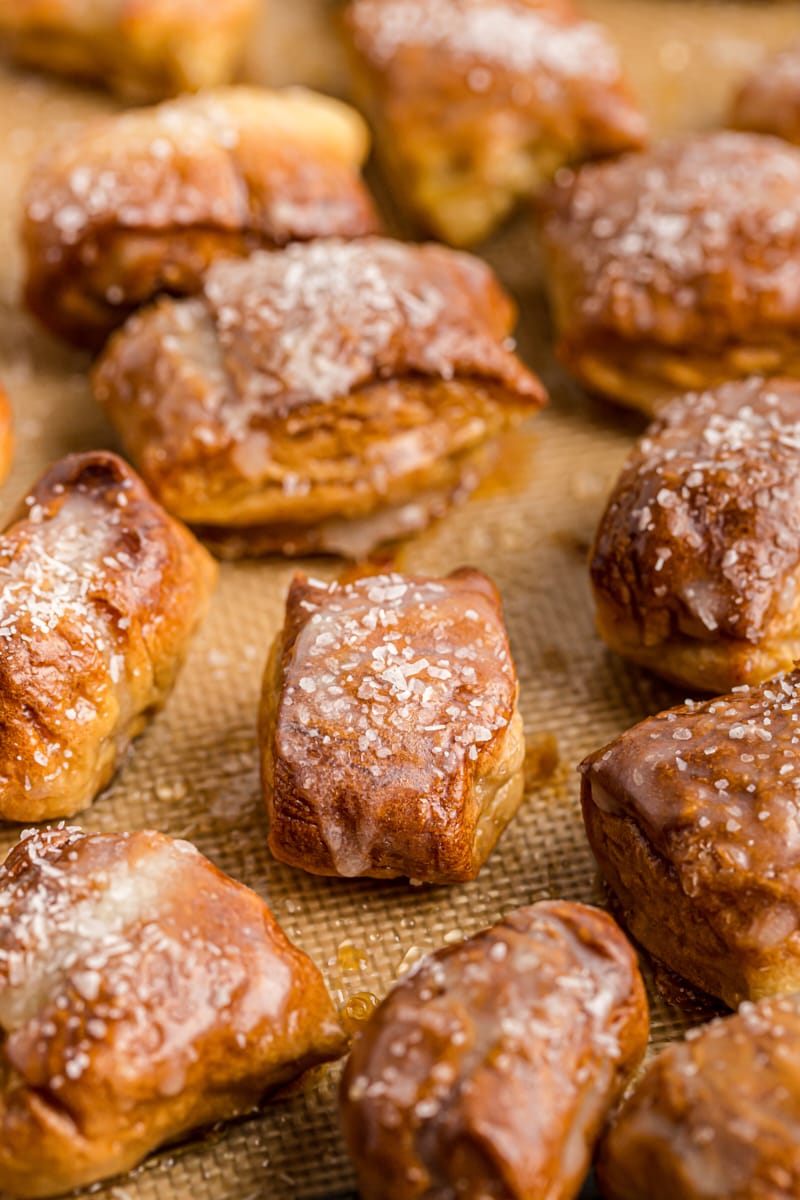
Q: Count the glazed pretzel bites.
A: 14